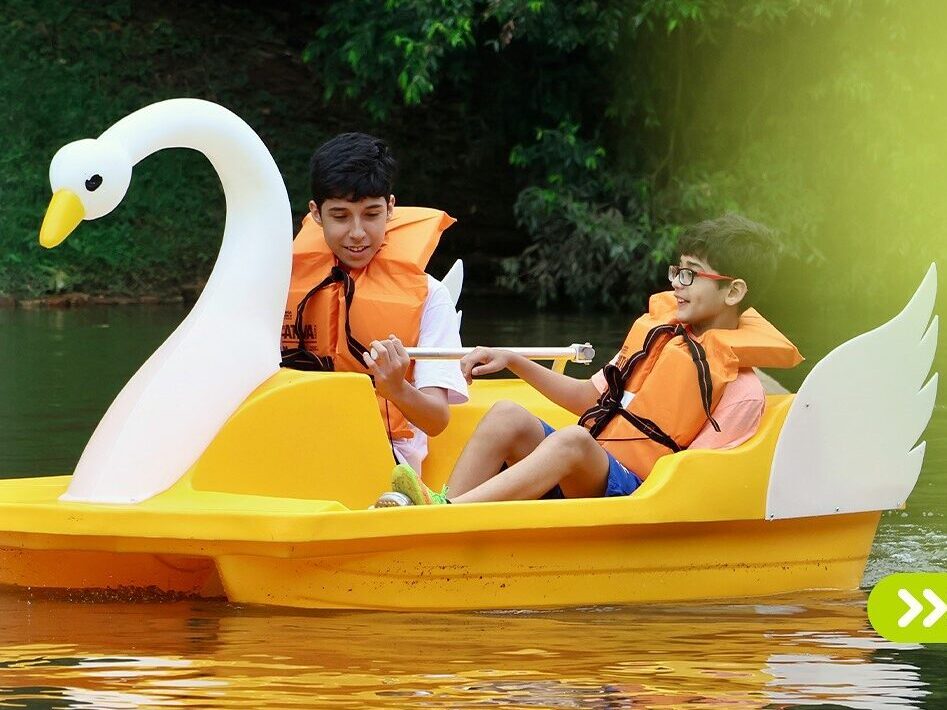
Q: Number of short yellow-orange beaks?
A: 1